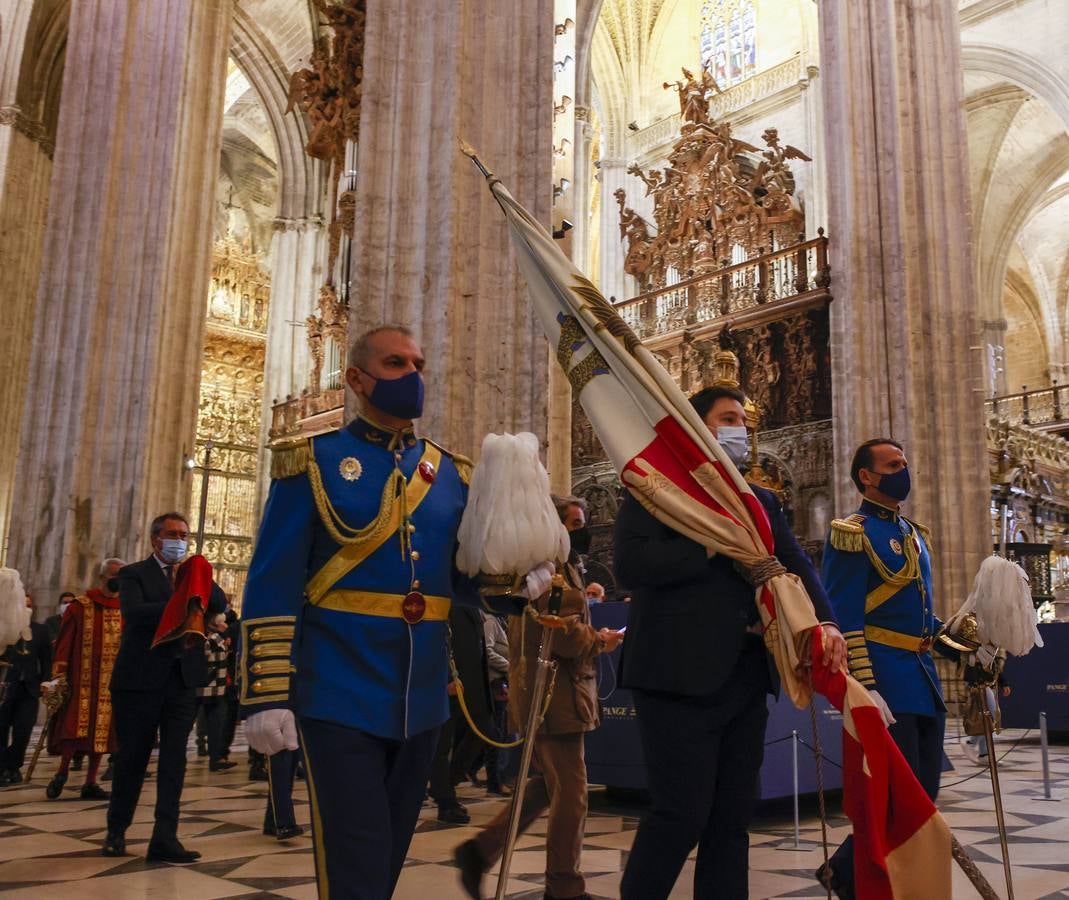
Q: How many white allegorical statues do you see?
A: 0